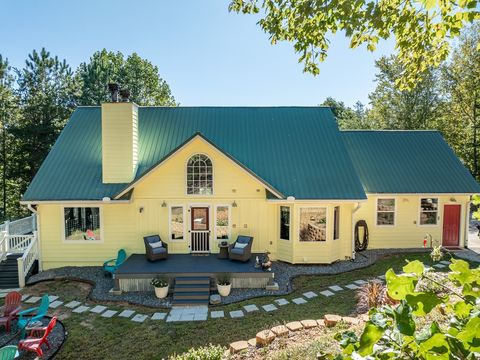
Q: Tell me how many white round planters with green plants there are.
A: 2